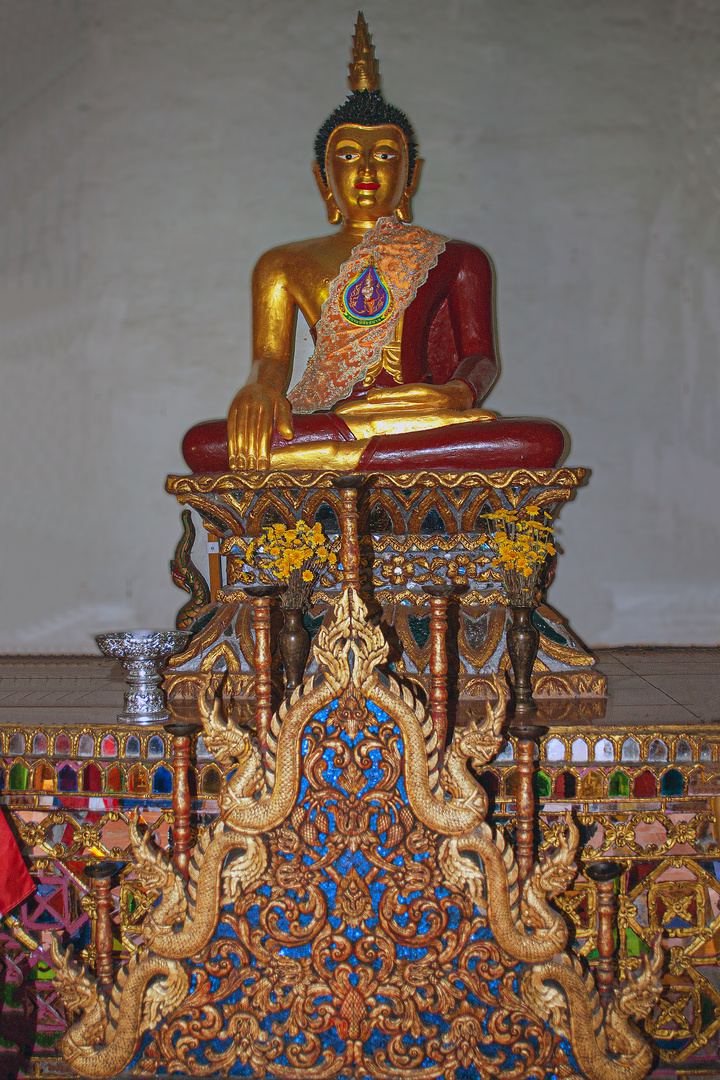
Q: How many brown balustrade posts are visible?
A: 7